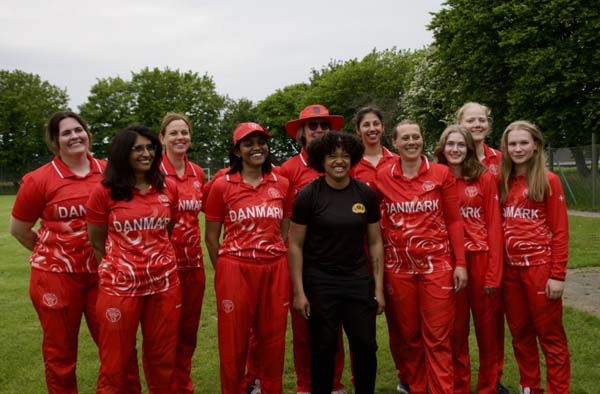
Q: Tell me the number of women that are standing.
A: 11